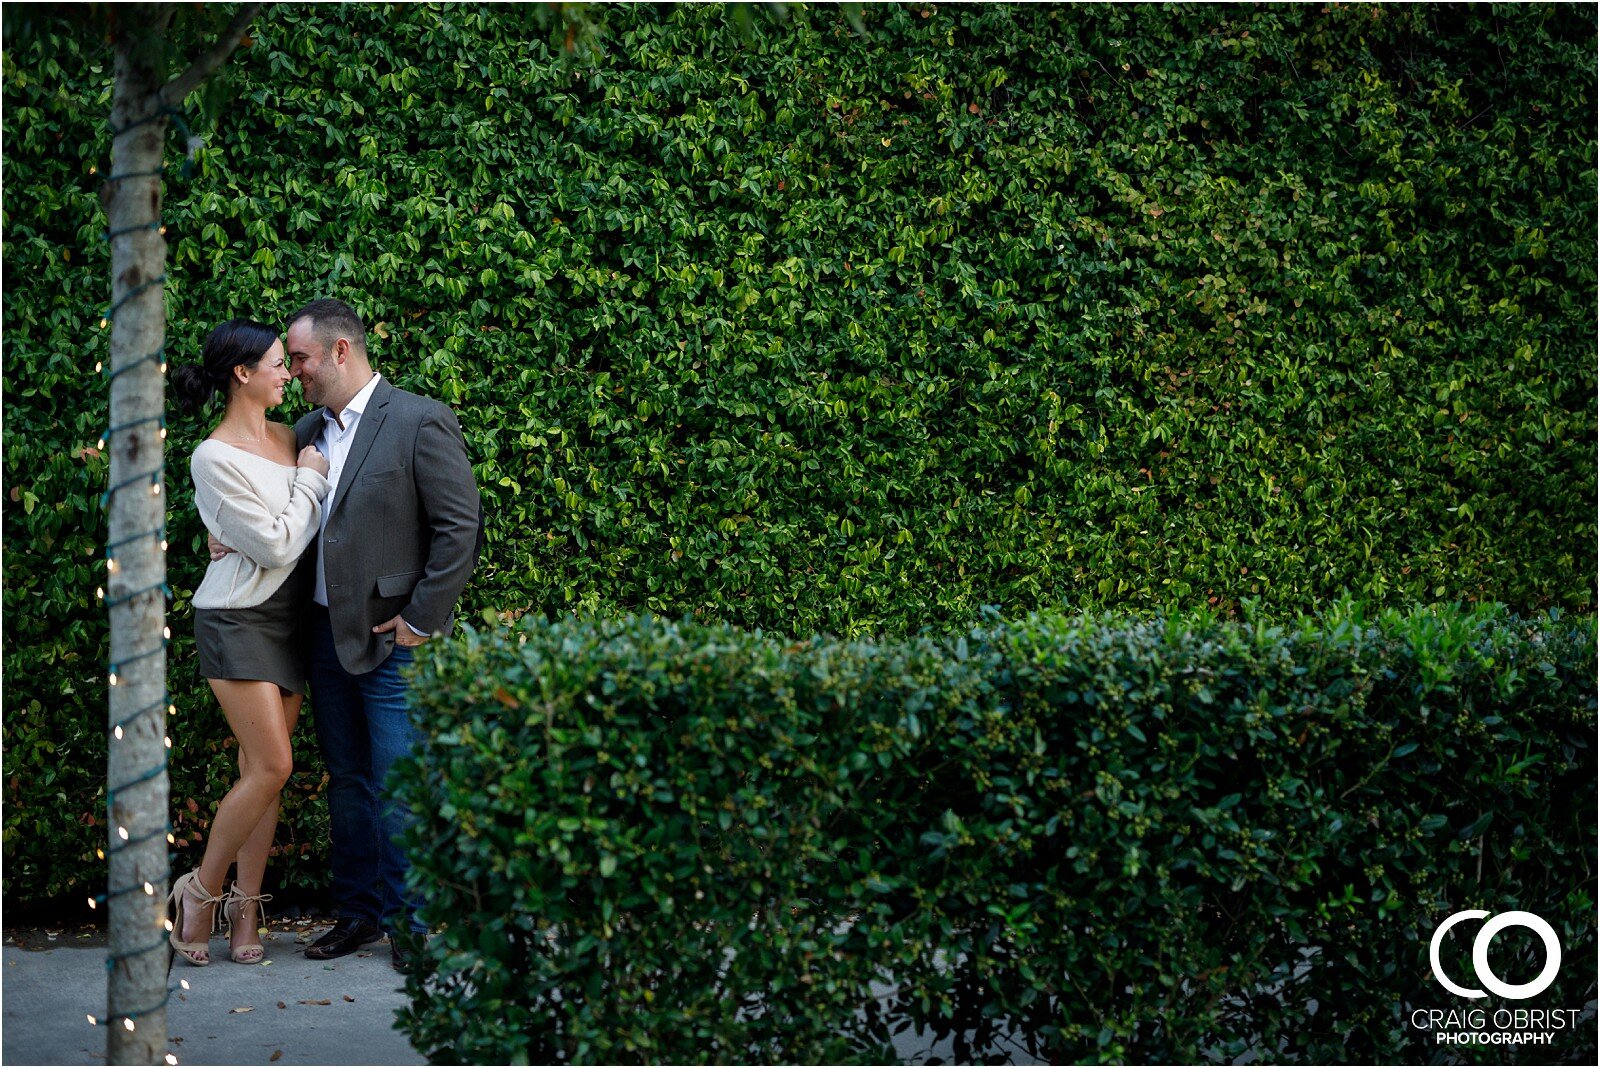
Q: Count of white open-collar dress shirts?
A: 1